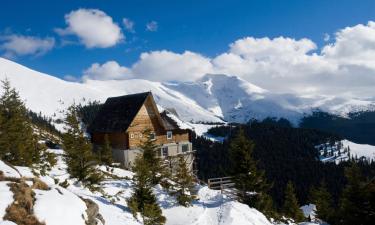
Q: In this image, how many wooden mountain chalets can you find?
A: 1